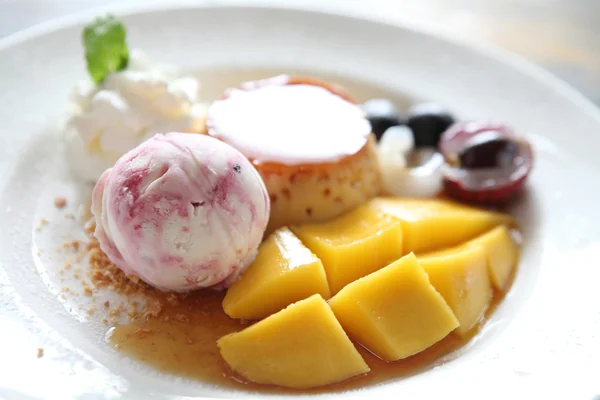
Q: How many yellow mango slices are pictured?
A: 7